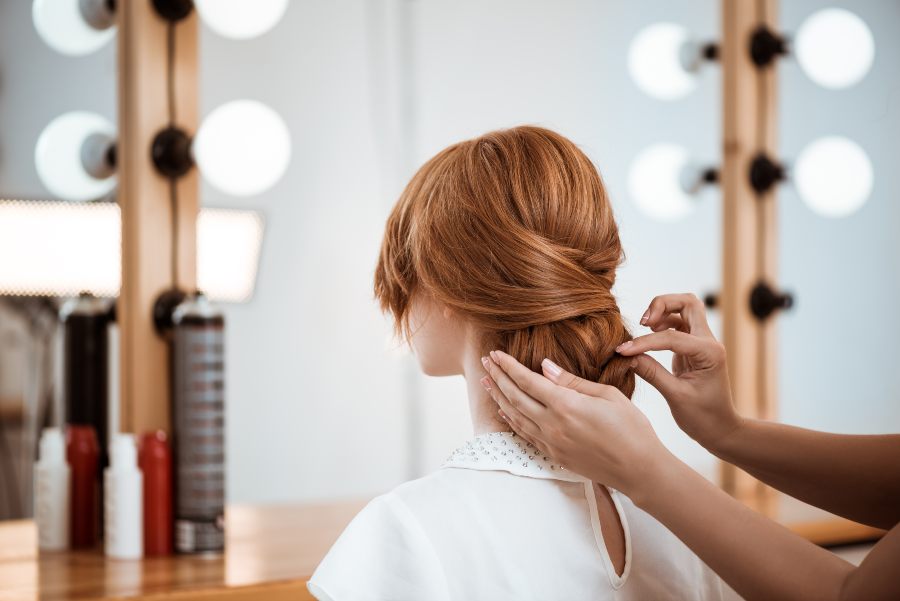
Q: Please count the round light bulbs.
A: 8